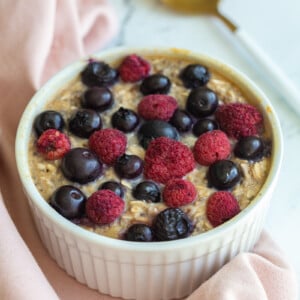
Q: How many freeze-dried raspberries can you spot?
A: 10